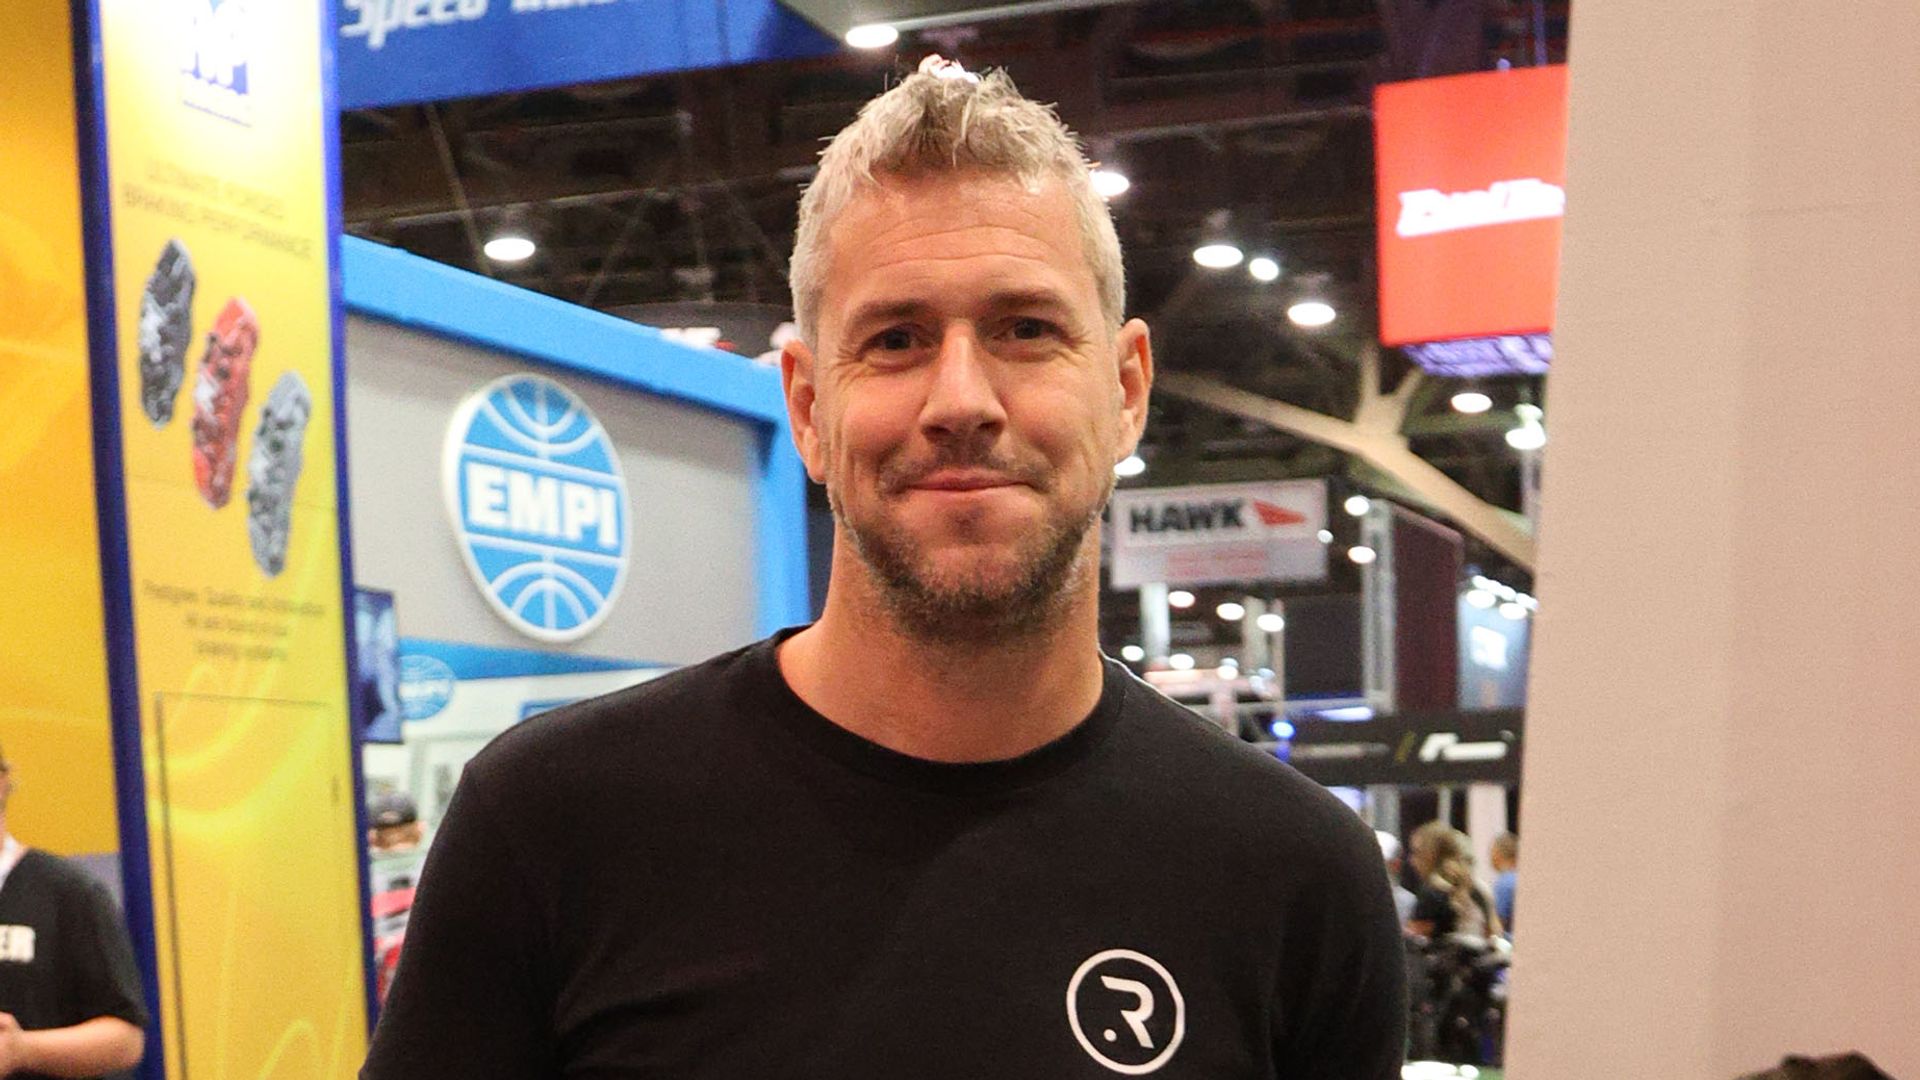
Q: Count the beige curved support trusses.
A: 1